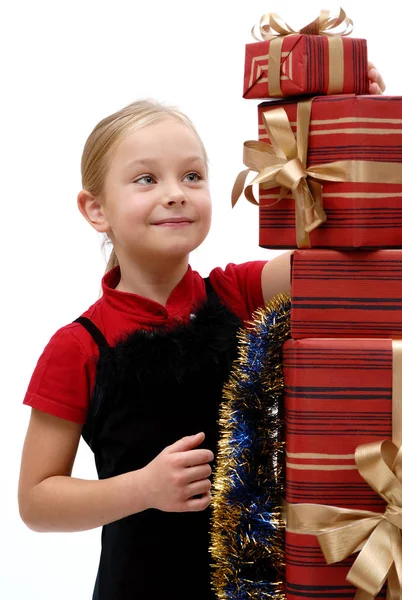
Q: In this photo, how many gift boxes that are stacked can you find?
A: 4